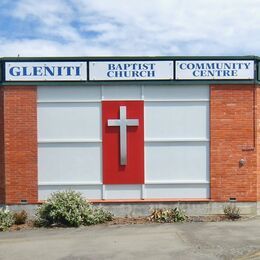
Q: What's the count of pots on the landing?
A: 0